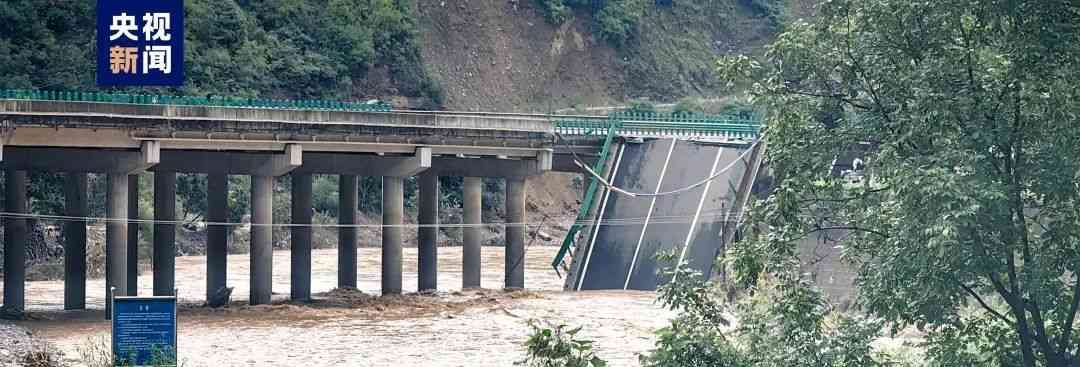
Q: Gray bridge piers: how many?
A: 13